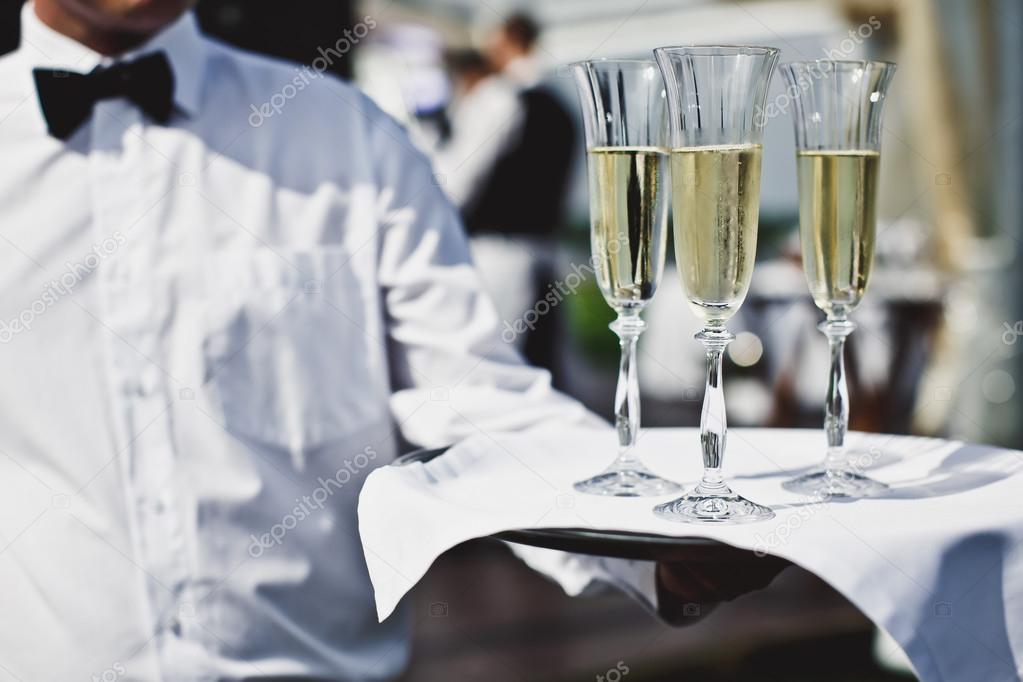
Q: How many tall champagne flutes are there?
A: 3